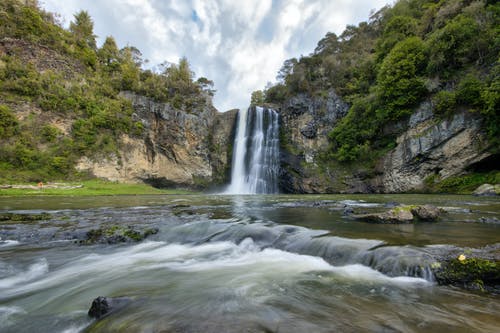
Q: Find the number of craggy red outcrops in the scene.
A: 0